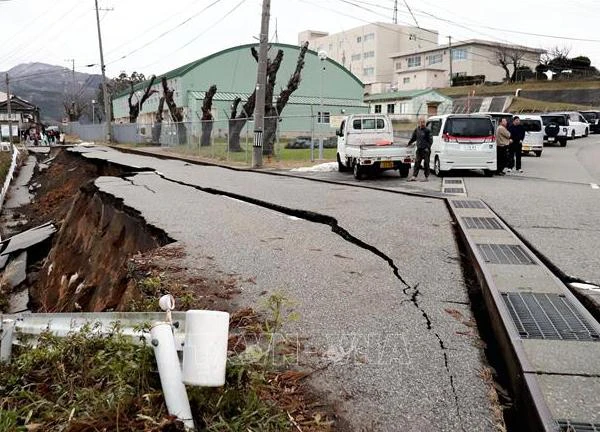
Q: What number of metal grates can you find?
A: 7